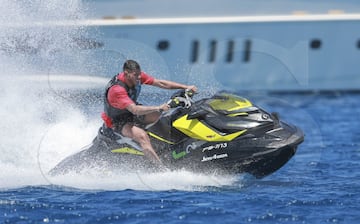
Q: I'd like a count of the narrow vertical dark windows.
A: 4